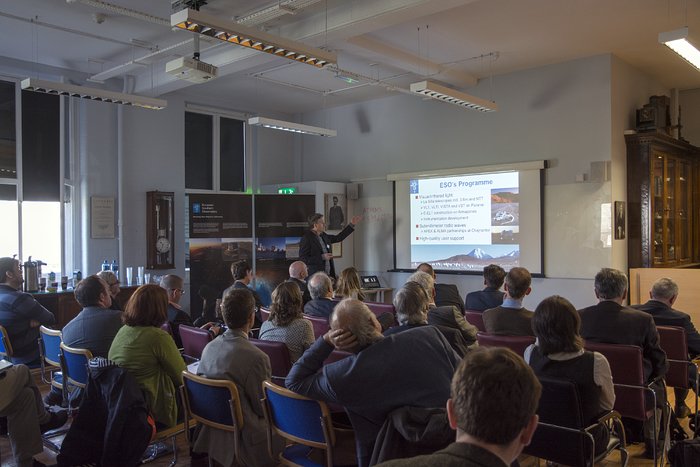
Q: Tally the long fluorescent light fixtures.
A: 5